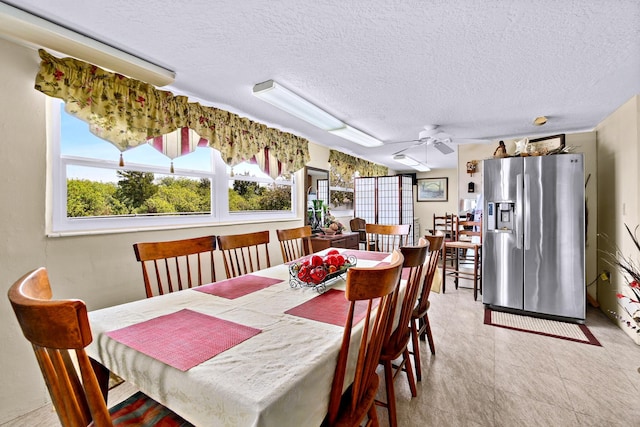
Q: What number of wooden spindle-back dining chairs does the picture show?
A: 8